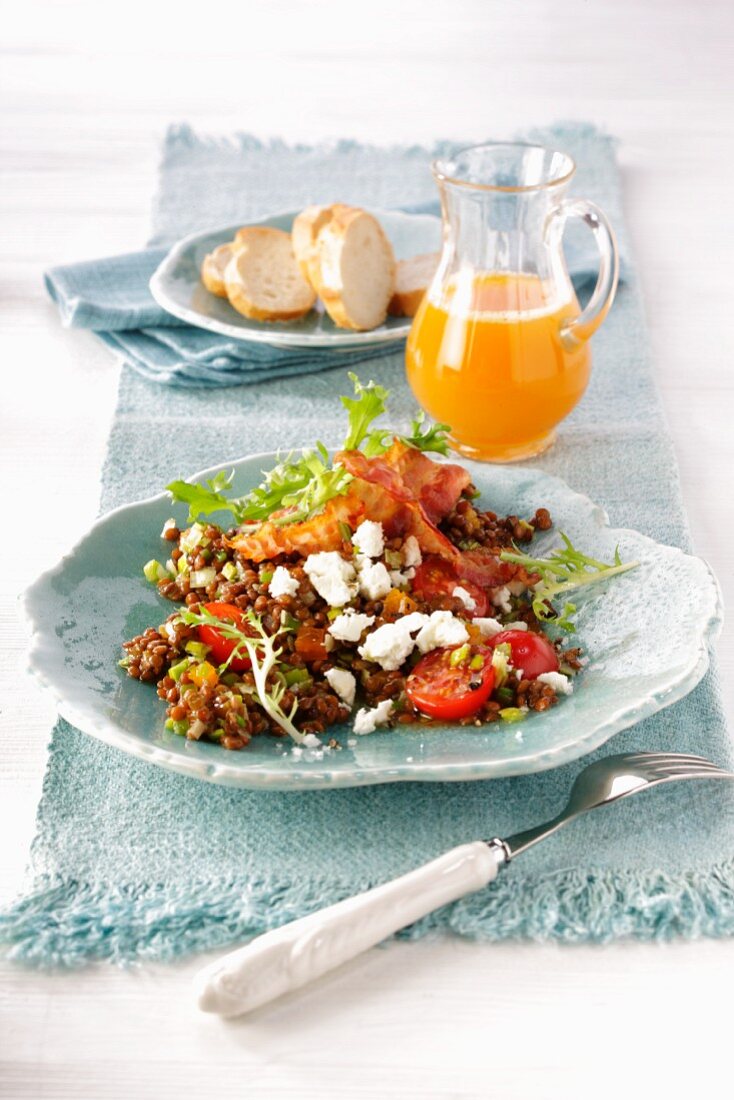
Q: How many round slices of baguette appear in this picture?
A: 5